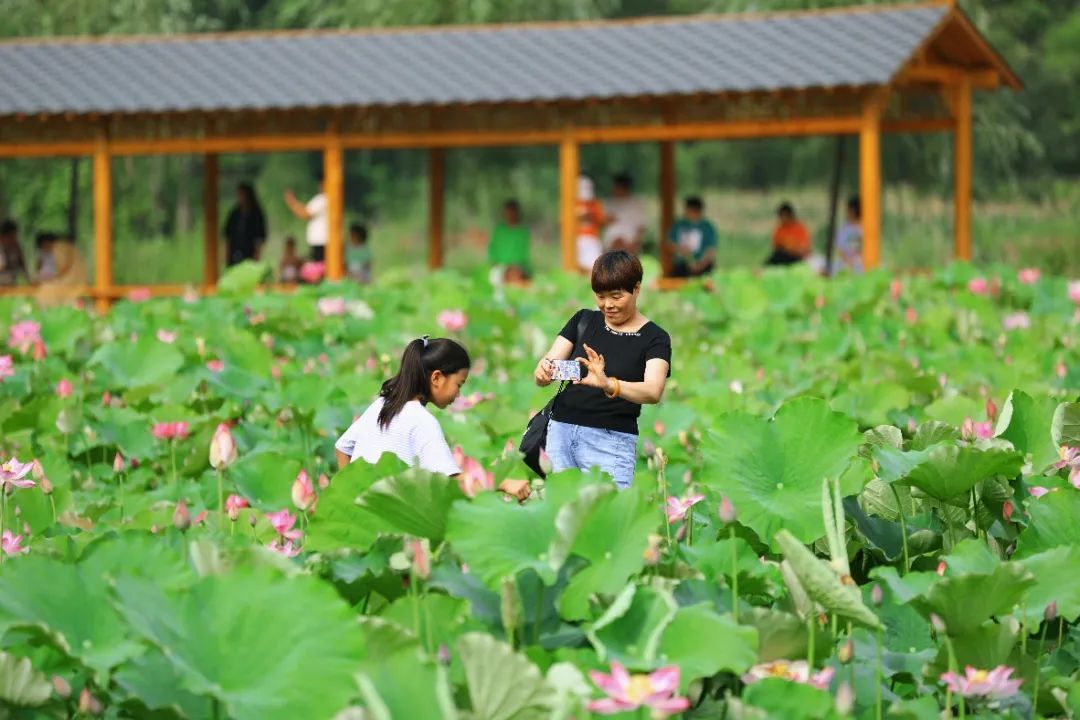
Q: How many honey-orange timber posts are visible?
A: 8